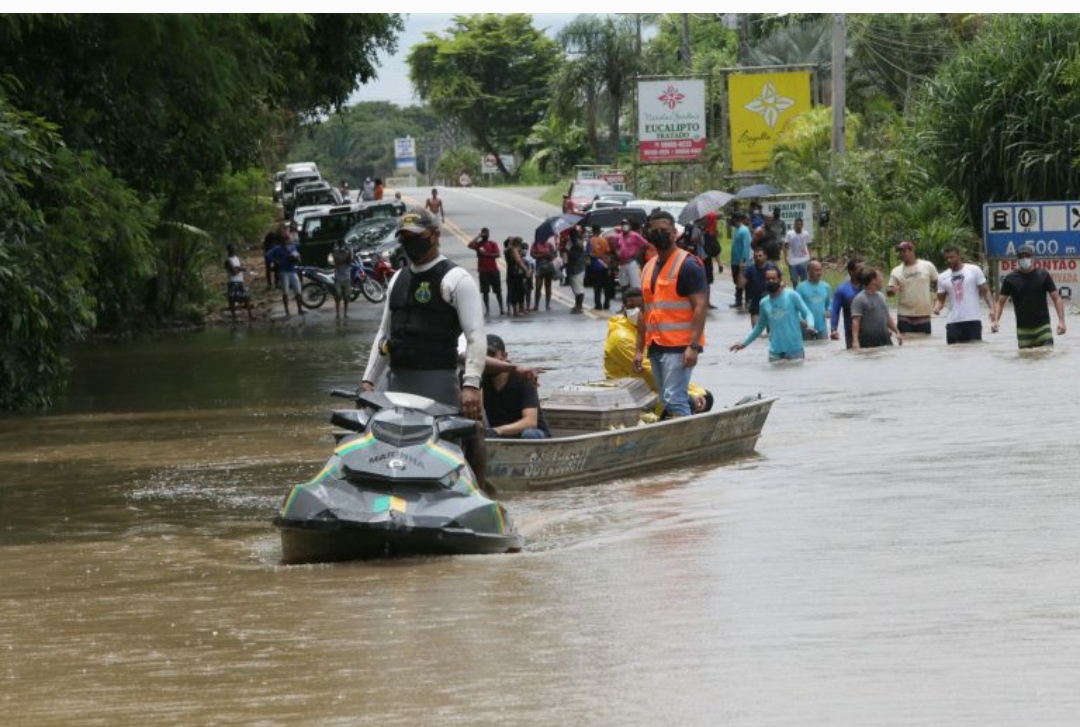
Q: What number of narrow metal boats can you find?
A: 1